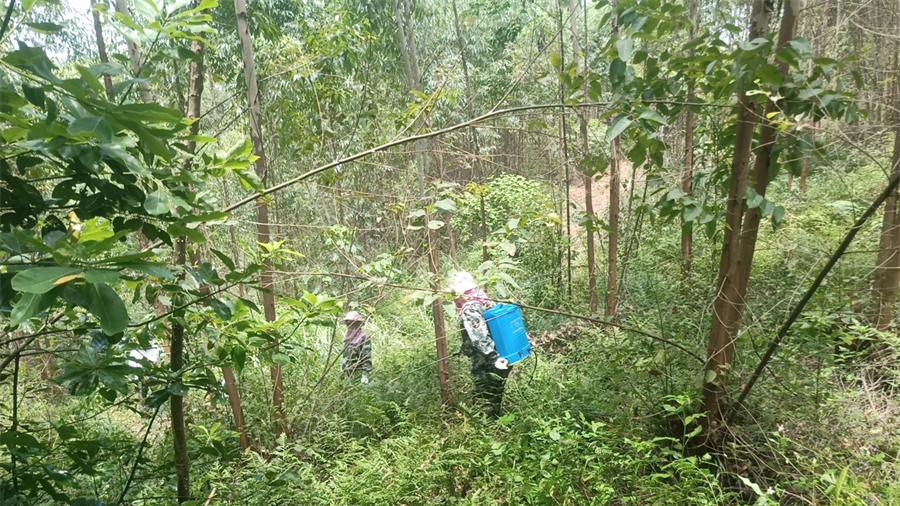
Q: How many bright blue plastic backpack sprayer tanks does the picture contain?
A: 1